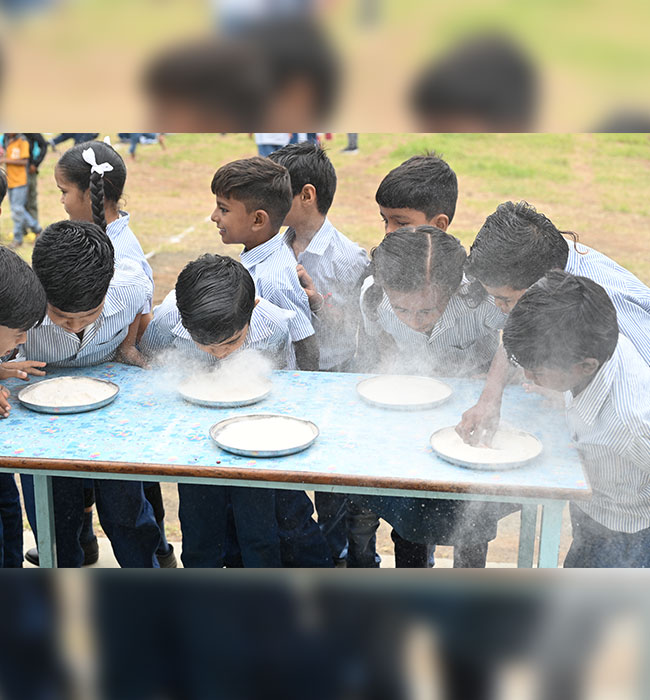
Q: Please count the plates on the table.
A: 5